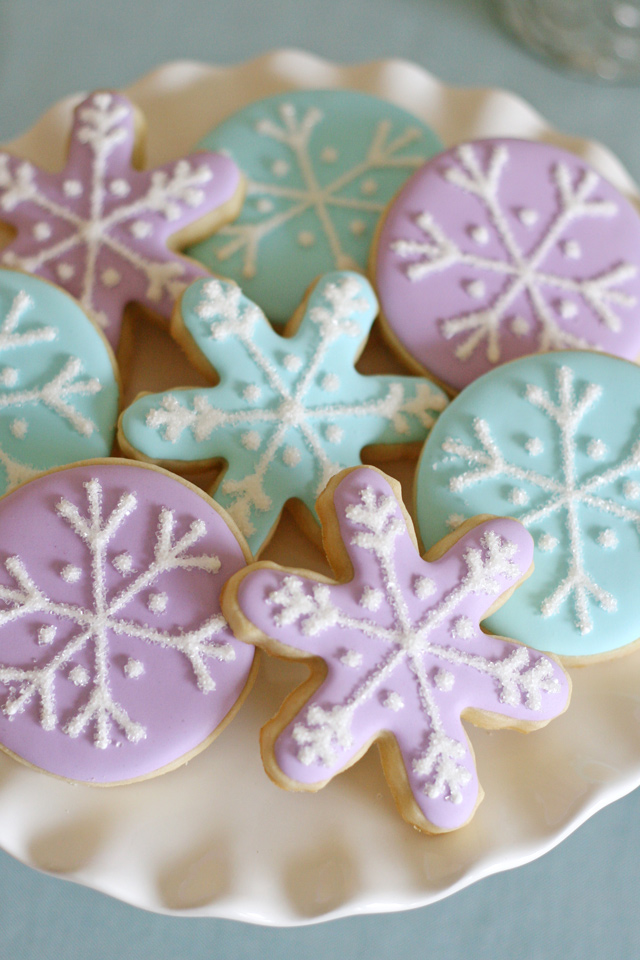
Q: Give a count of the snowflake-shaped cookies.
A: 3